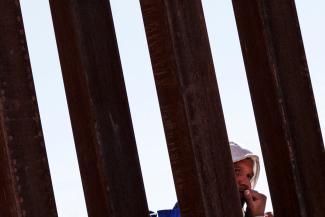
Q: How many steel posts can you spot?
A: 4